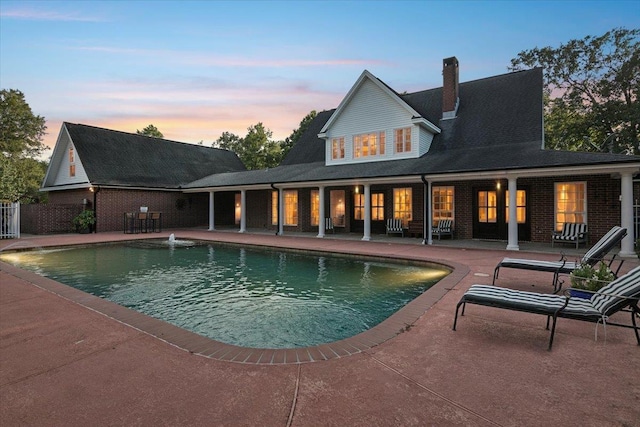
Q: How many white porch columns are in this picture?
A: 8